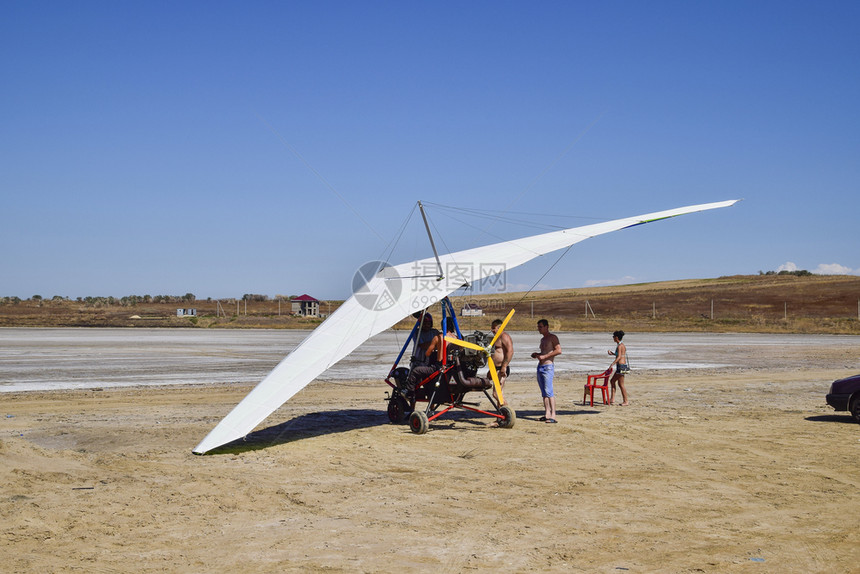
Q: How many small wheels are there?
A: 3